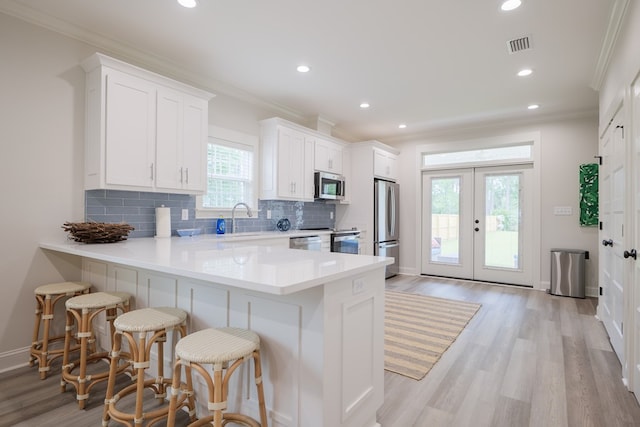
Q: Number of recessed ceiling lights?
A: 7